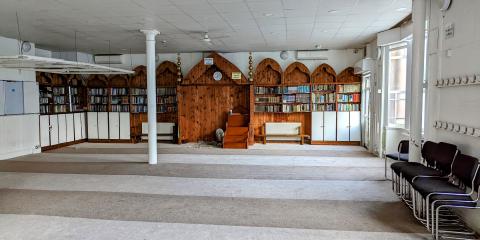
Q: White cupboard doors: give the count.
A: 14